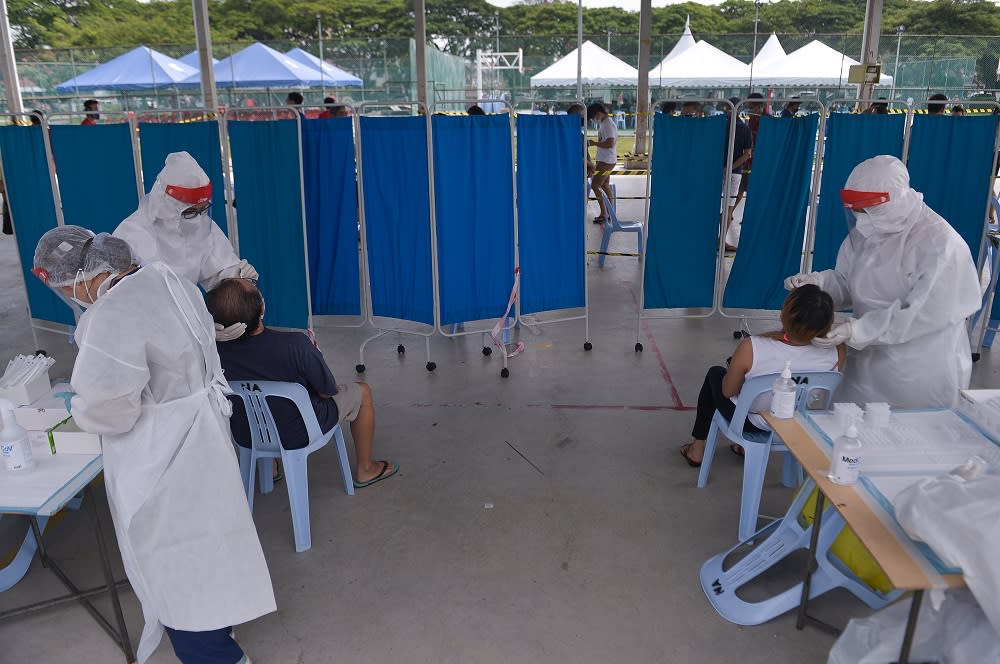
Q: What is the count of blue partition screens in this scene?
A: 12